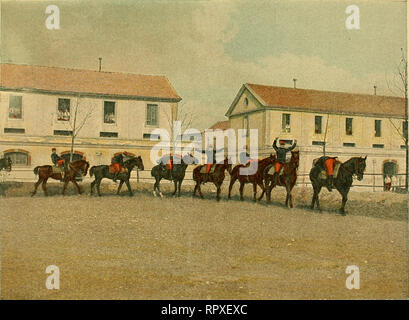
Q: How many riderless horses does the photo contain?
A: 0